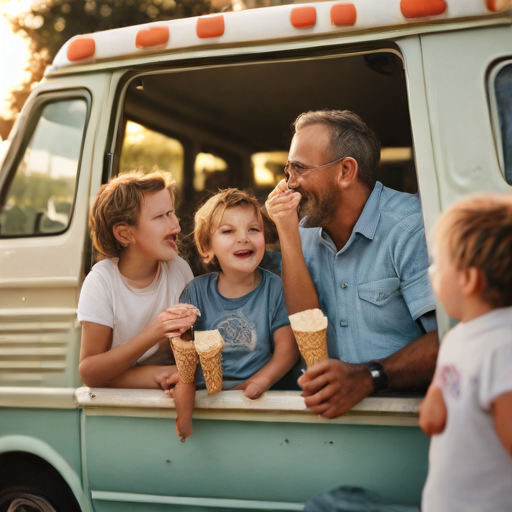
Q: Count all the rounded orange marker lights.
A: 7